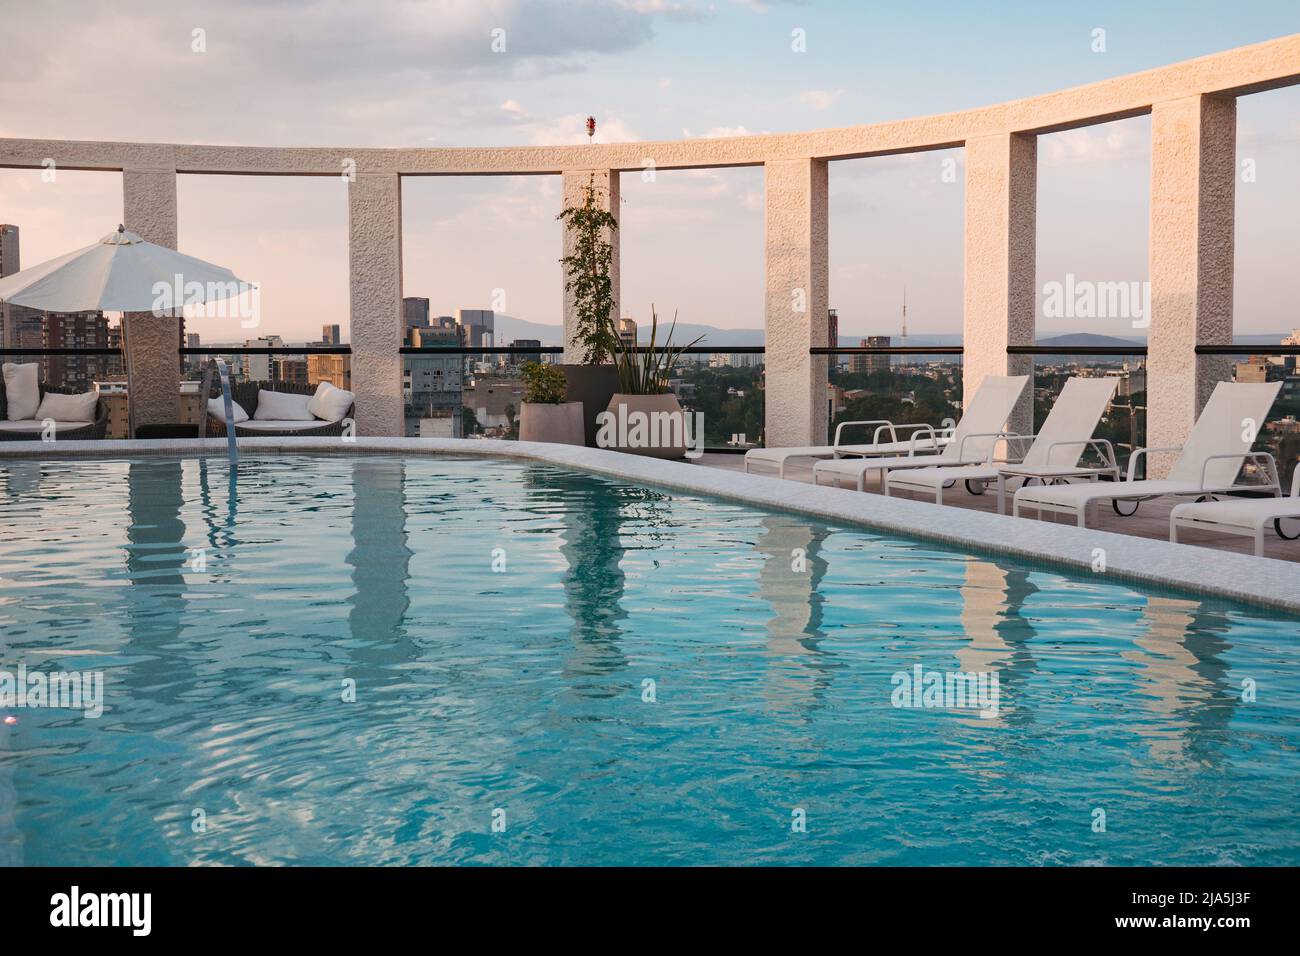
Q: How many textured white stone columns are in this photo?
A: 6